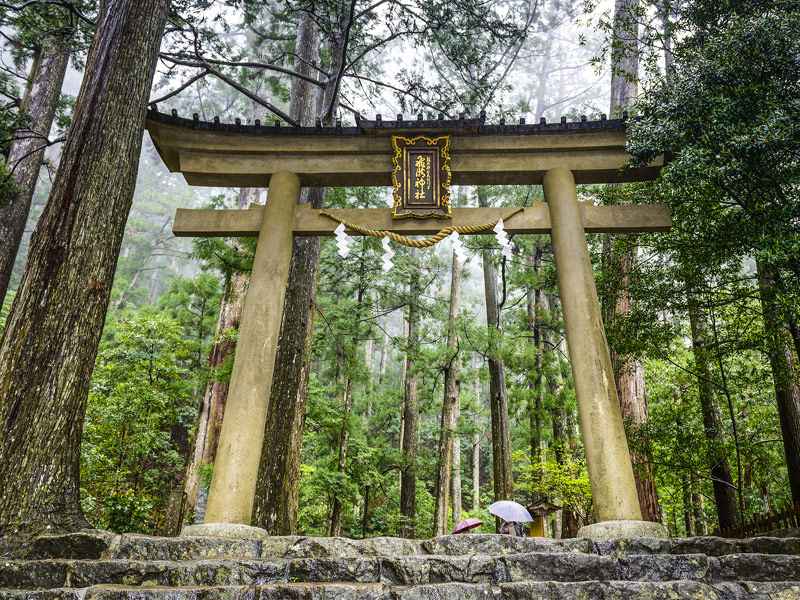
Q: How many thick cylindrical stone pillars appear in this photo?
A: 2